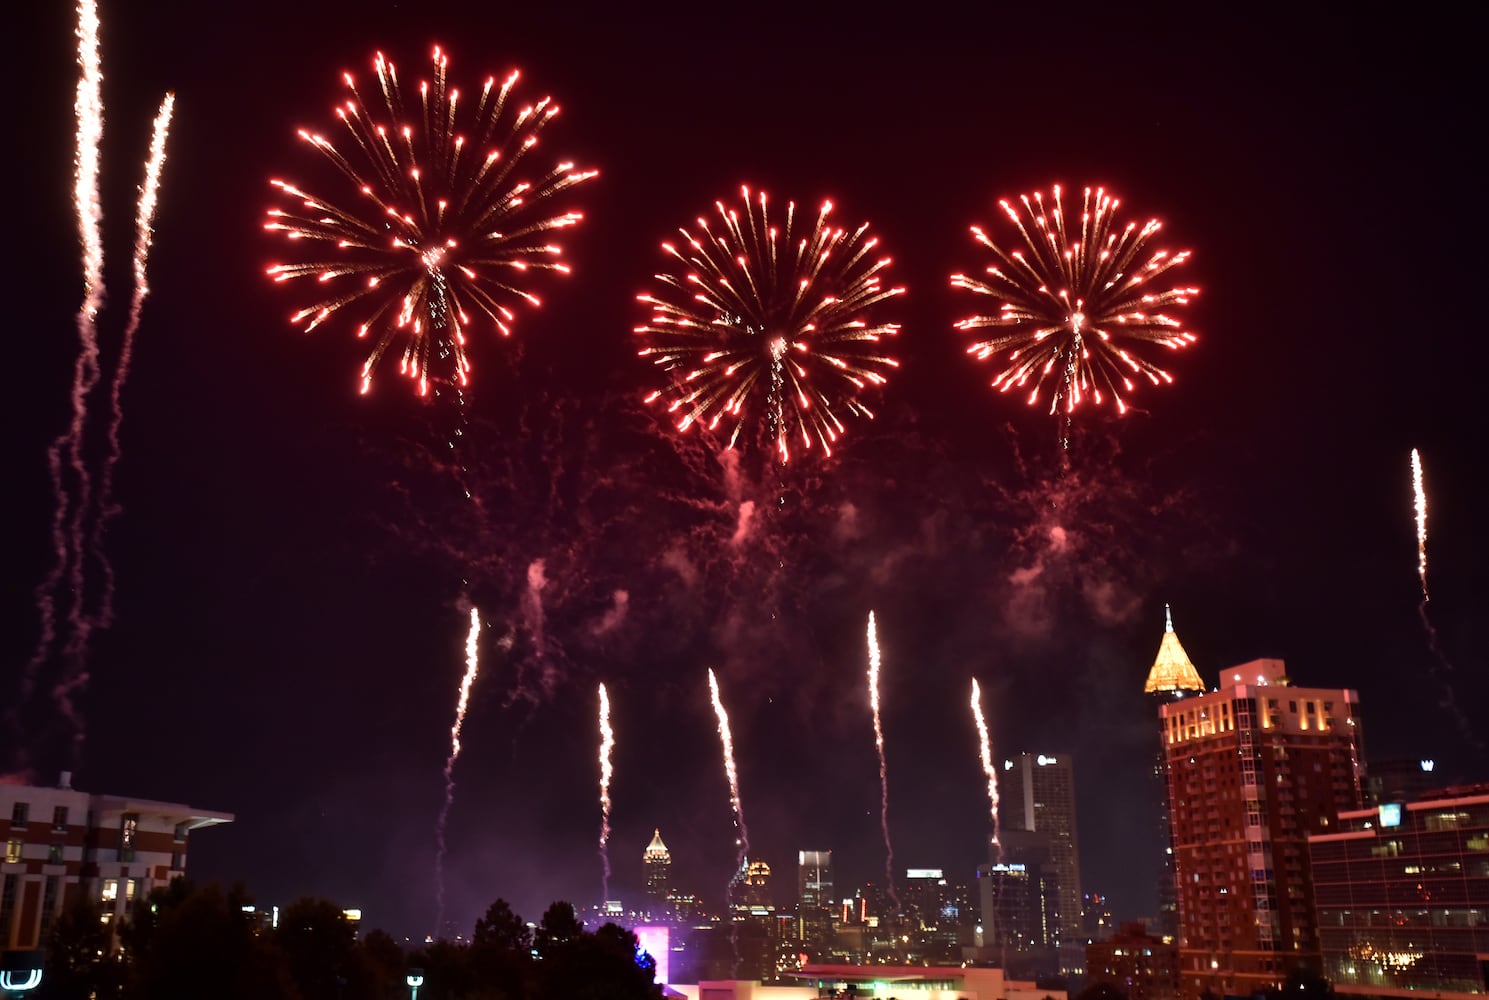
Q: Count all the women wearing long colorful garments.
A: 0